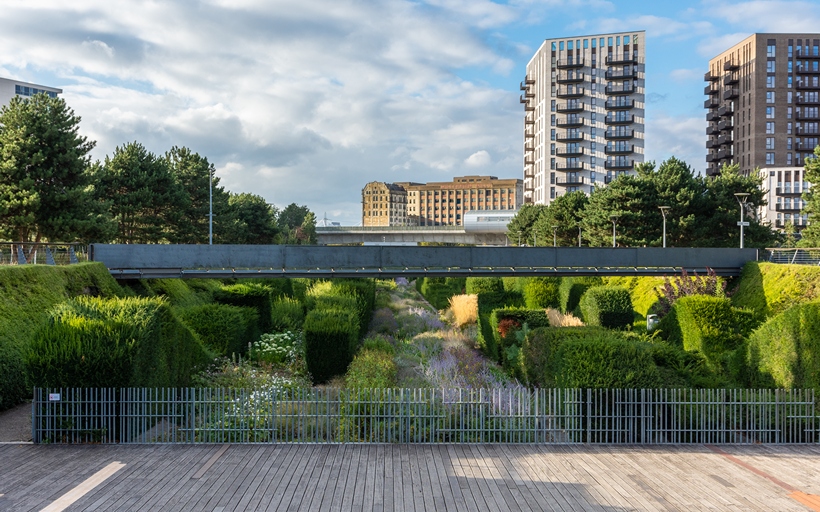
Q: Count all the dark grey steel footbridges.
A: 1